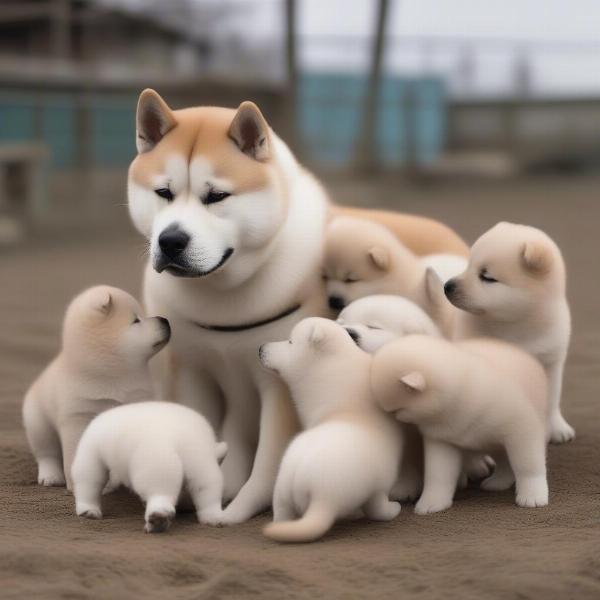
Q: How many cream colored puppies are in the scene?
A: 7